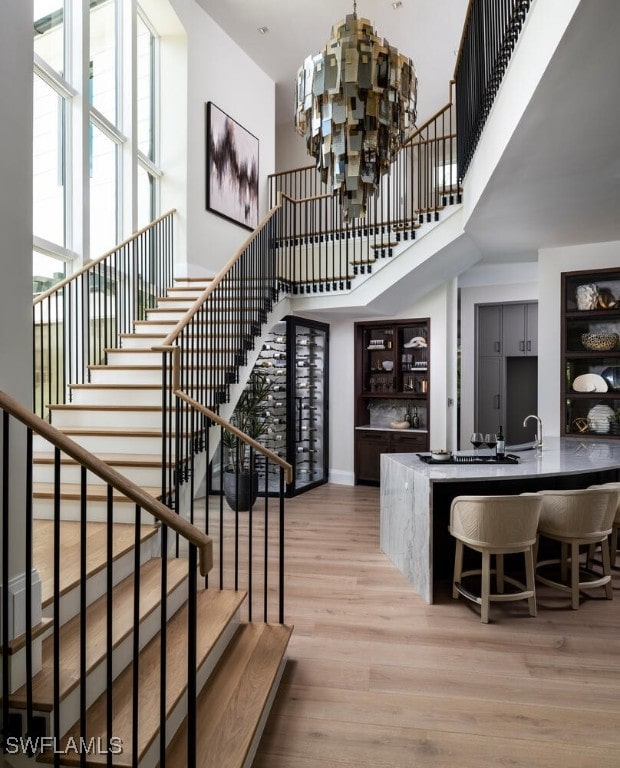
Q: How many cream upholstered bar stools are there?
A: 3